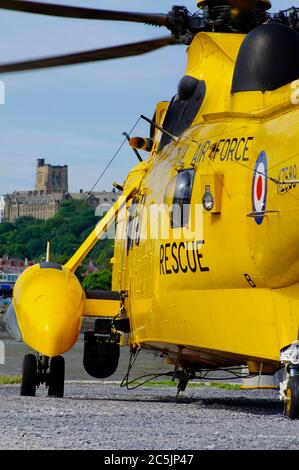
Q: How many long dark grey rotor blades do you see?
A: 2